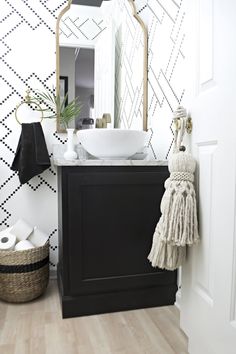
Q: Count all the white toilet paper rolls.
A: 4